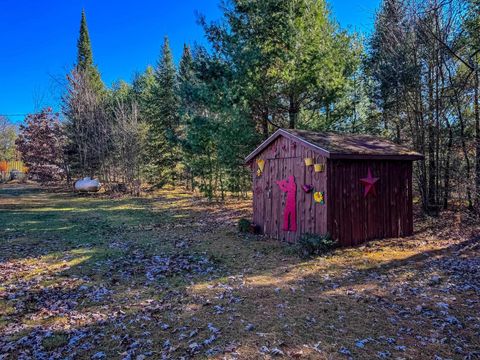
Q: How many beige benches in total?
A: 0